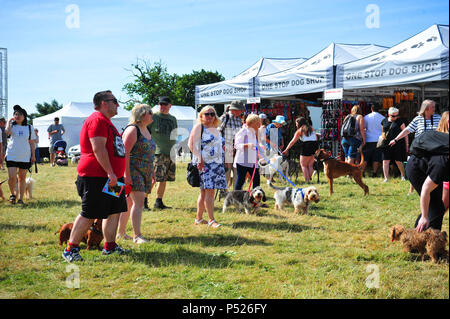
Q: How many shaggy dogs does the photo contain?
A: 3